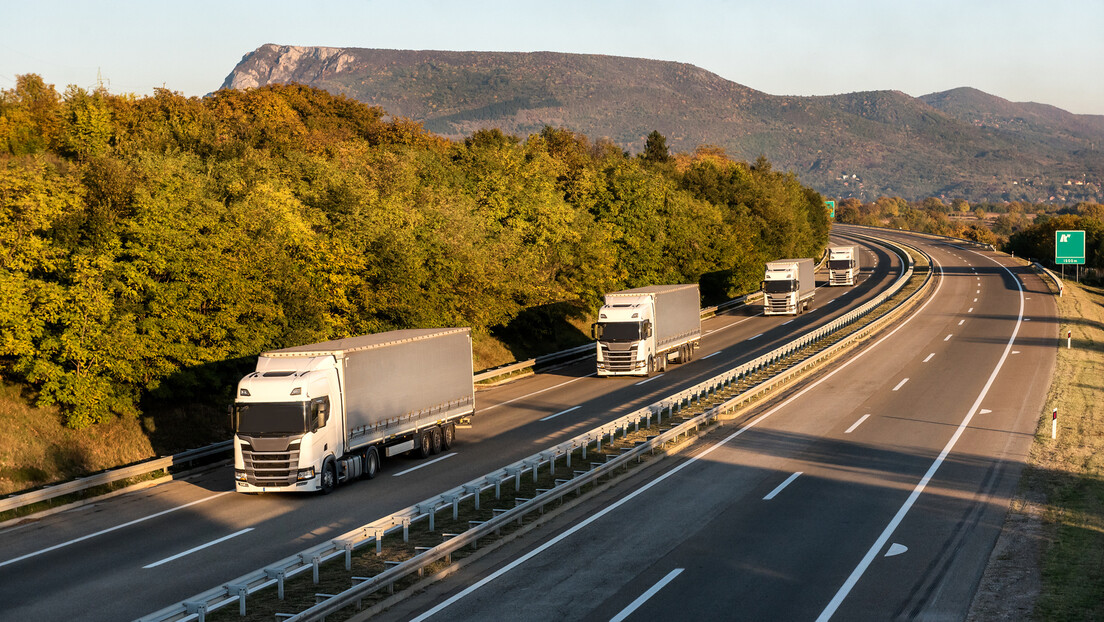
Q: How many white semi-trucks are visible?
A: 4